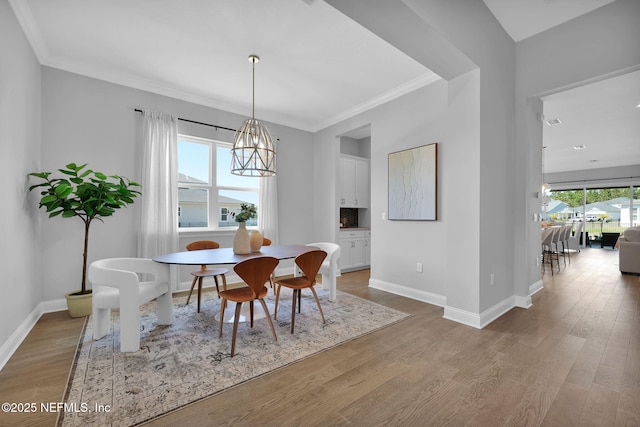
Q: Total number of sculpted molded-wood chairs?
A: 4